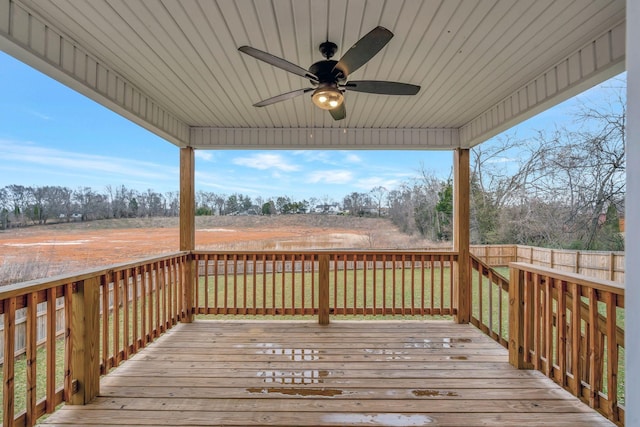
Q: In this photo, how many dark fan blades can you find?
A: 5